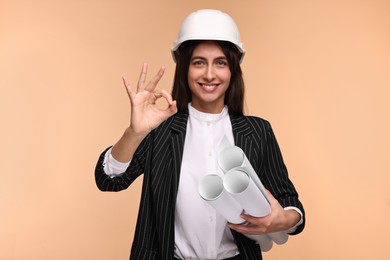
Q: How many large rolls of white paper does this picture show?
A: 3